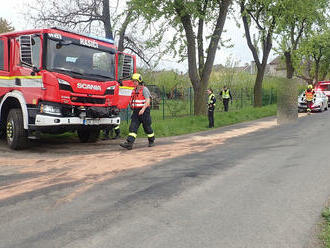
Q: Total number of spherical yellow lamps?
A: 0